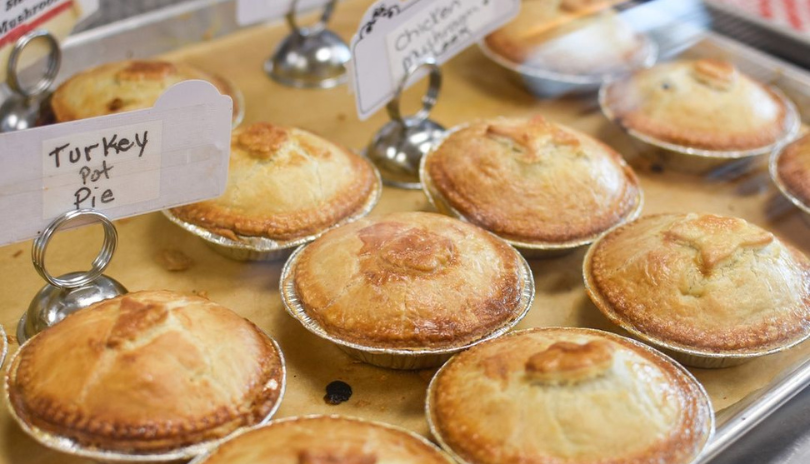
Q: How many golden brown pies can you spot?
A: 11